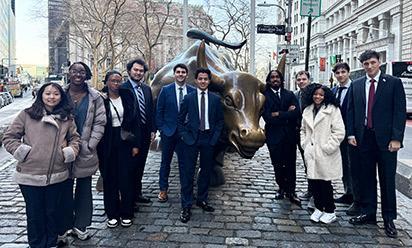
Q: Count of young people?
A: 11